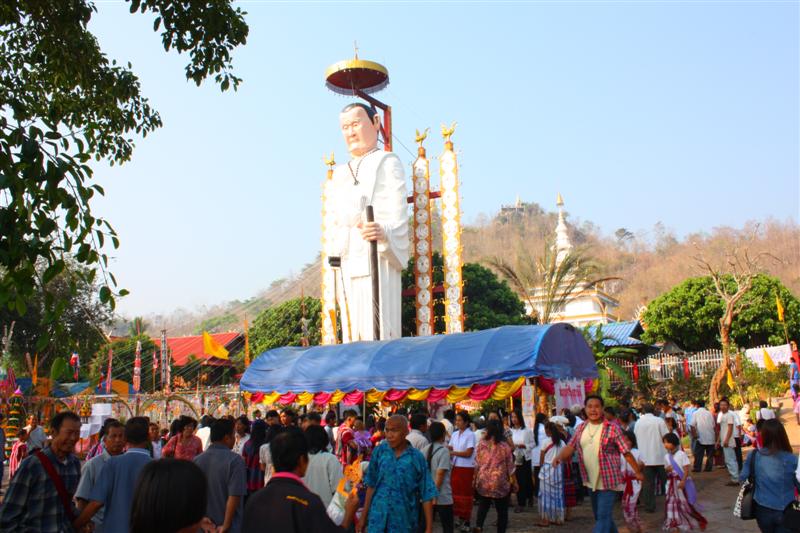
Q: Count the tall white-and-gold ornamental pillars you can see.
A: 3